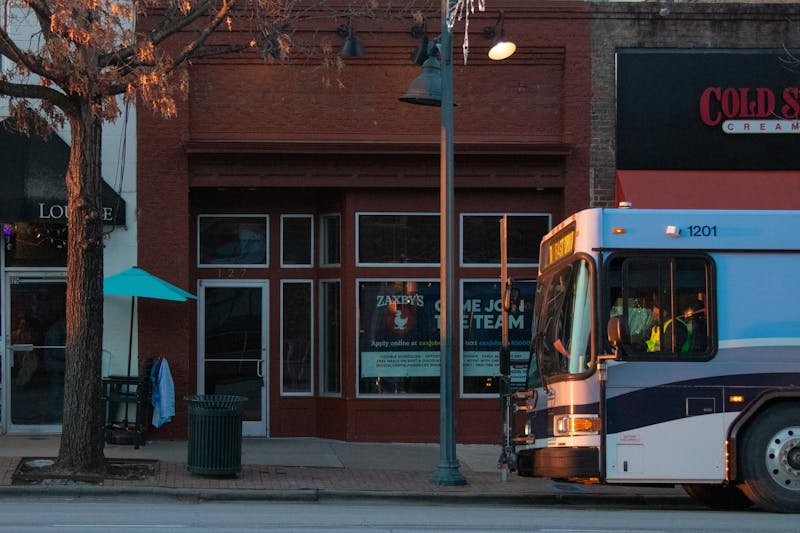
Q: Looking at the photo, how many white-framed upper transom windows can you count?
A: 5